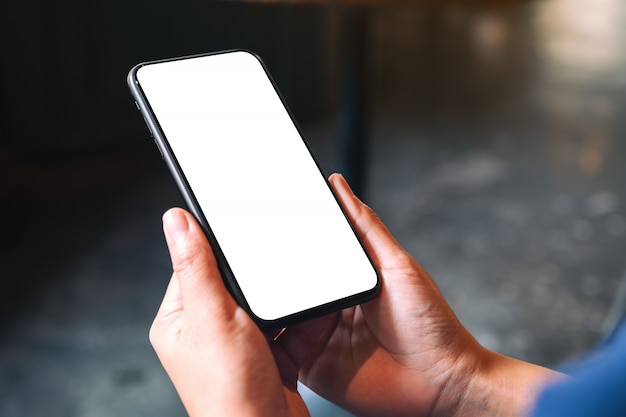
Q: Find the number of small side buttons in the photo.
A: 3